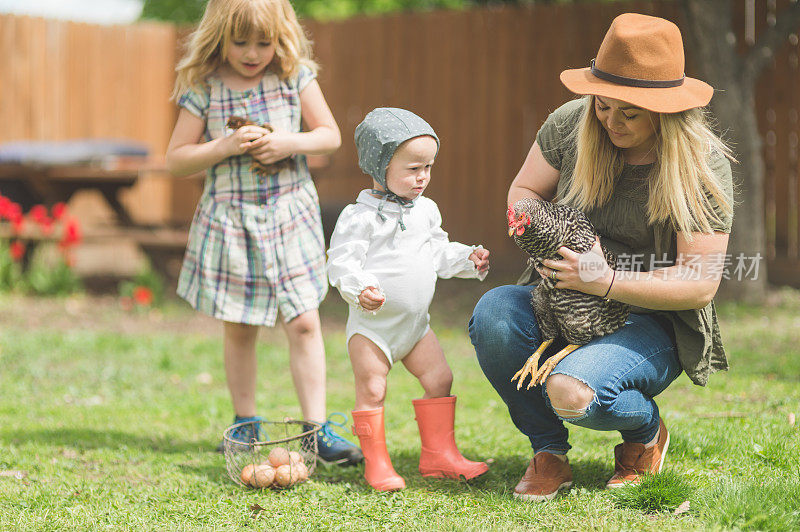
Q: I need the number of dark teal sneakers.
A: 2